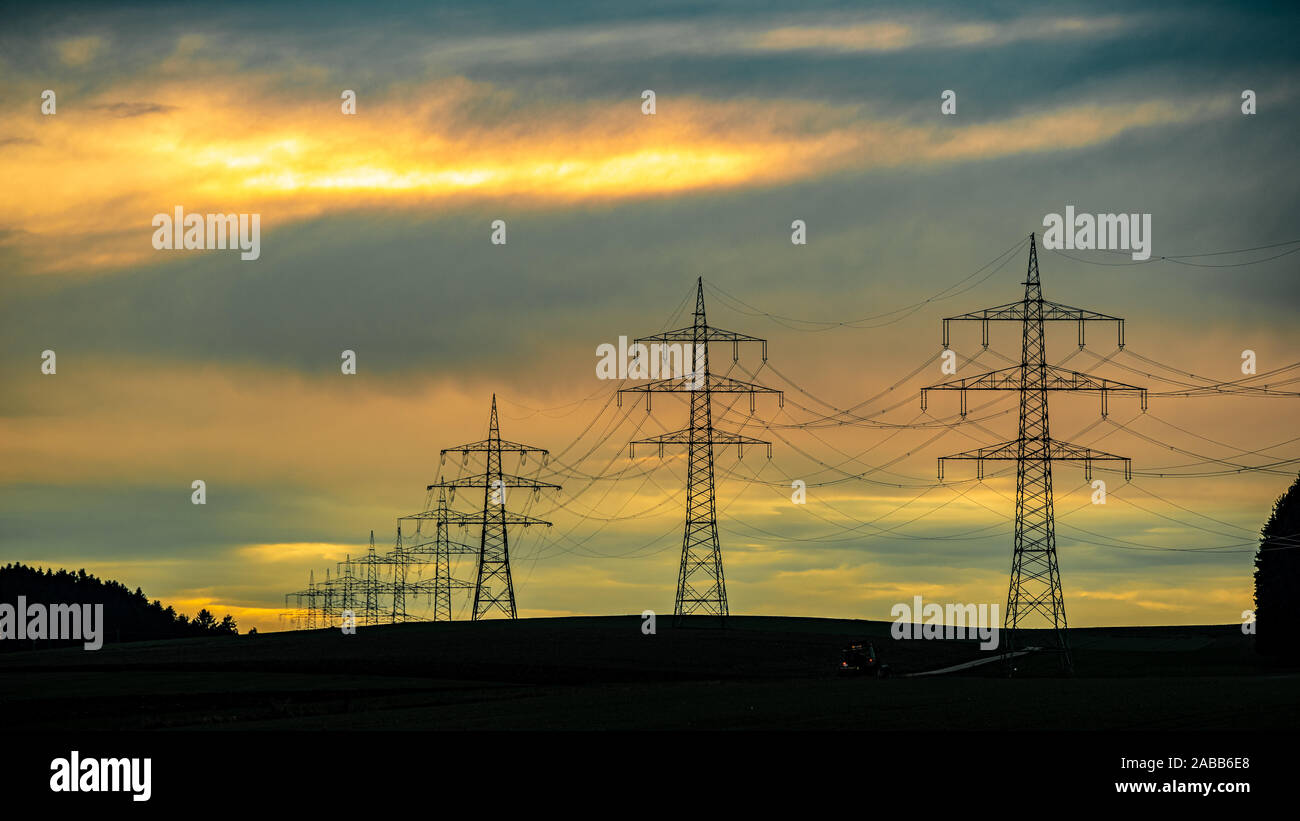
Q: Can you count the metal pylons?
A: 9